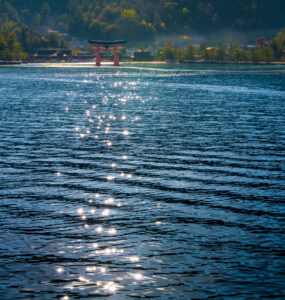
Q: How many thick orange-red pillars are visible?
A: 2